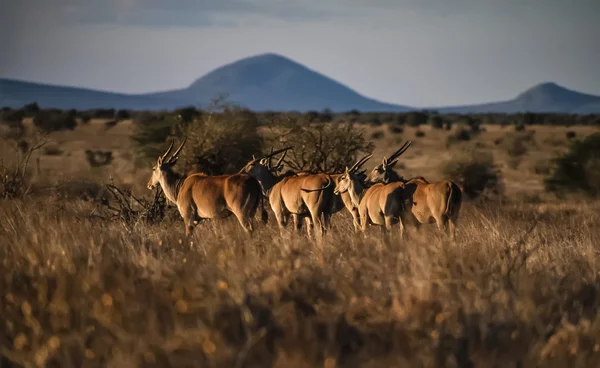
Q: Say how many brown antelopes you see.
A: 5